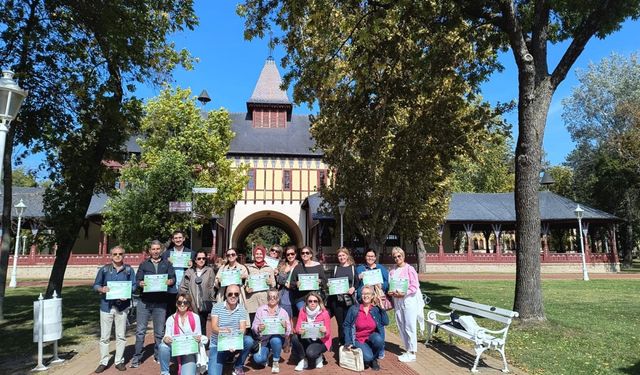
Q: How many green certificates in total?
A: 14